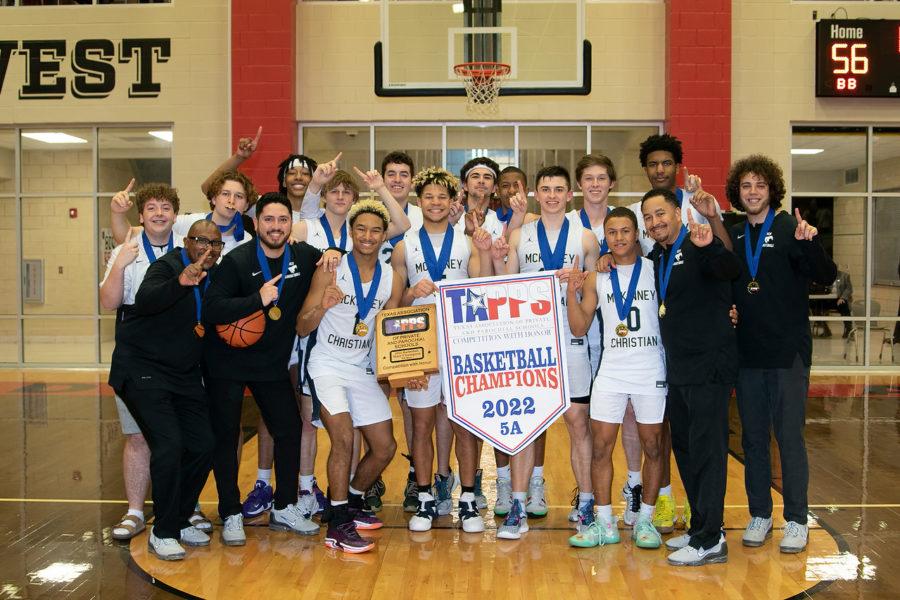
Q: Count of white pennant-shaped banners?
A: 1